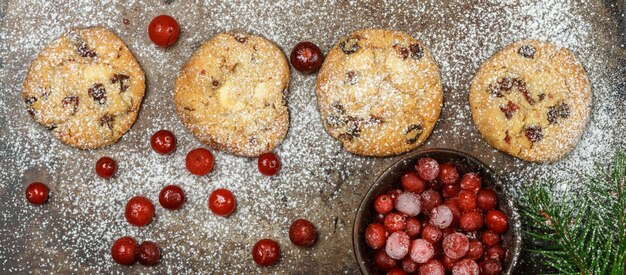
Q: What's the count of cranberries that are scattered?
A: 14